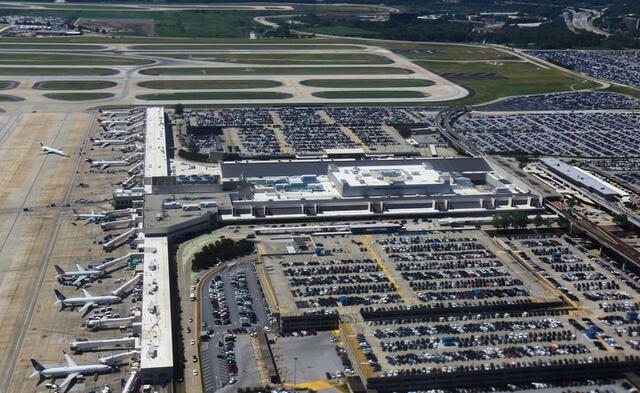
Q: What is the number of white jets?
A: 10